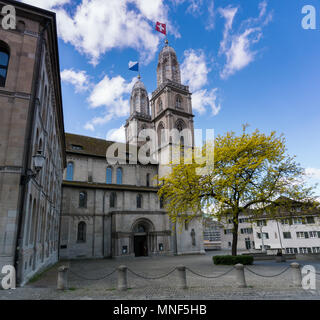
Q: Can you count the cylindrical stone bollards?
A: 5